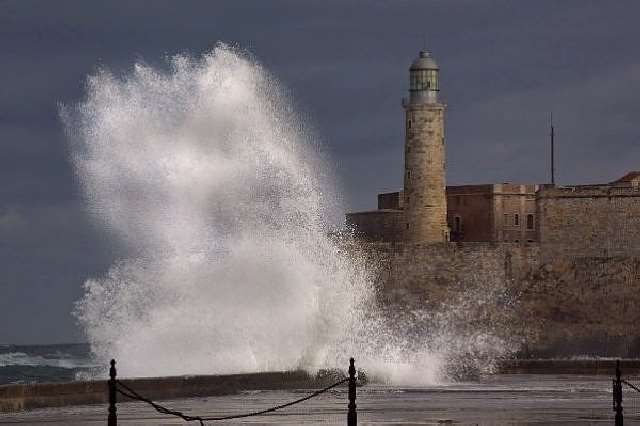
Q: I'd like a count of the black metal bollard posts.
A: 3